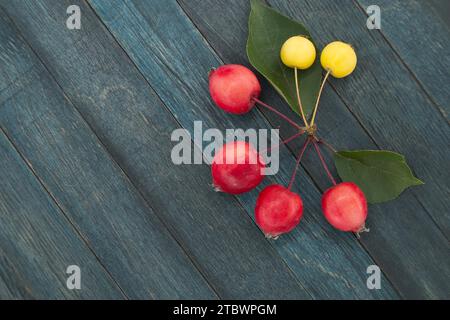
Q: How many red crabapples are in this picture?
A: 4